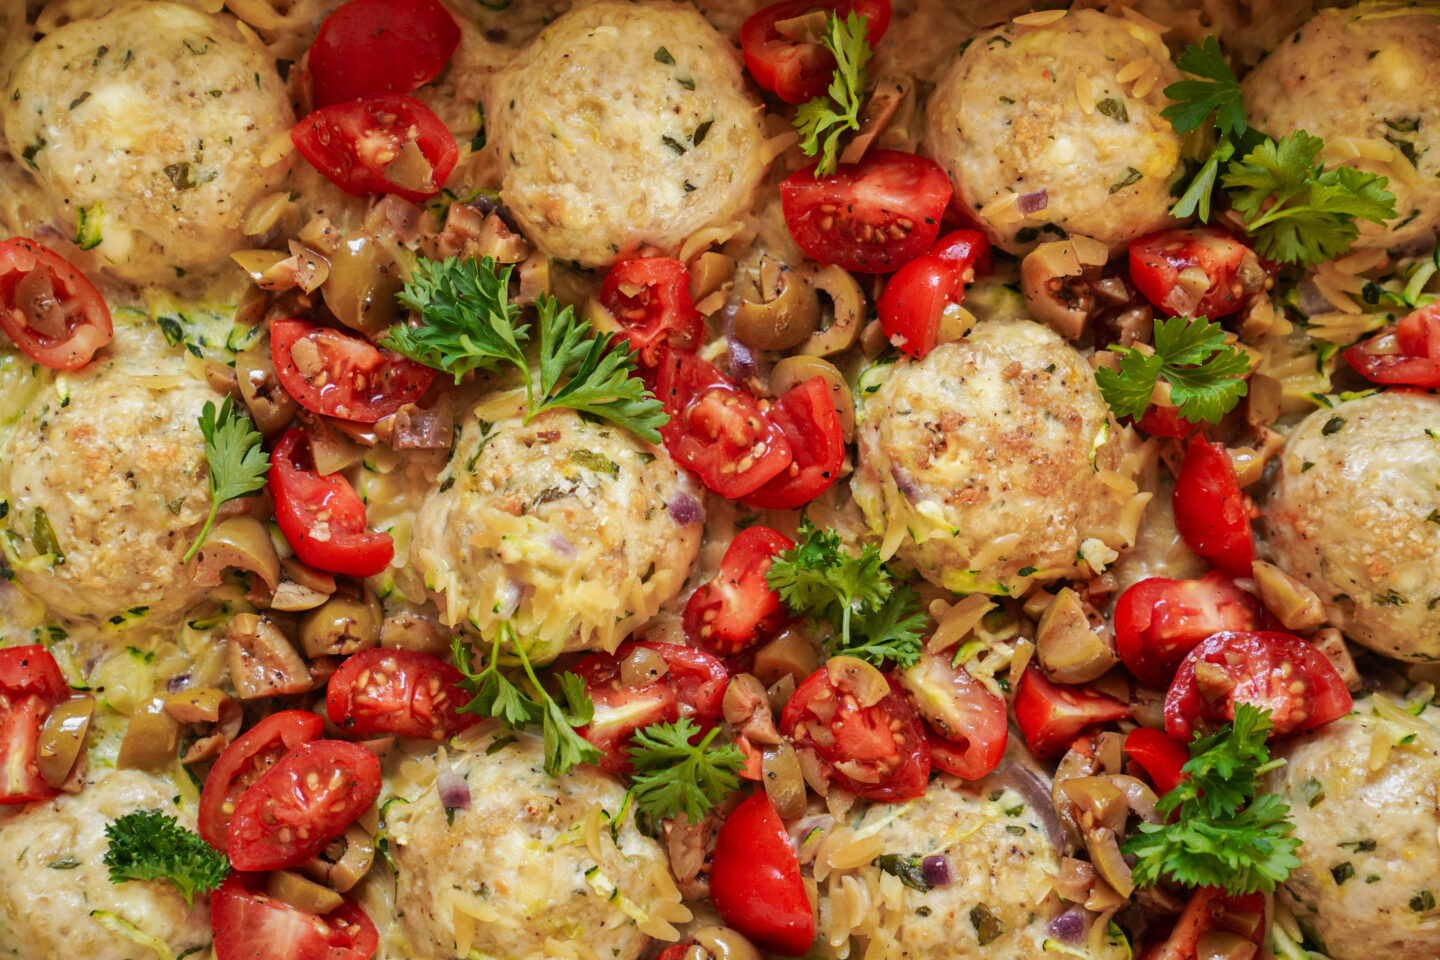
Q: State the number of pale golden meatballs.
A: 12